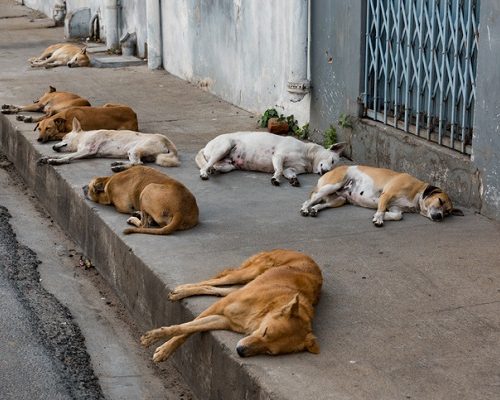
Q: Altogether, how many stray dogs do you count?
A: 8